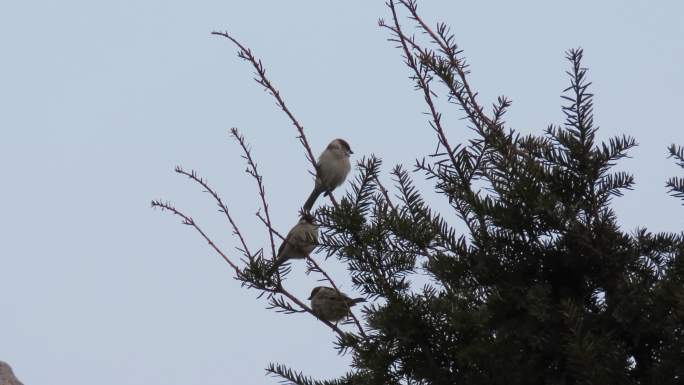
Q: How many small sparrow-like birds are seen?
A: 3